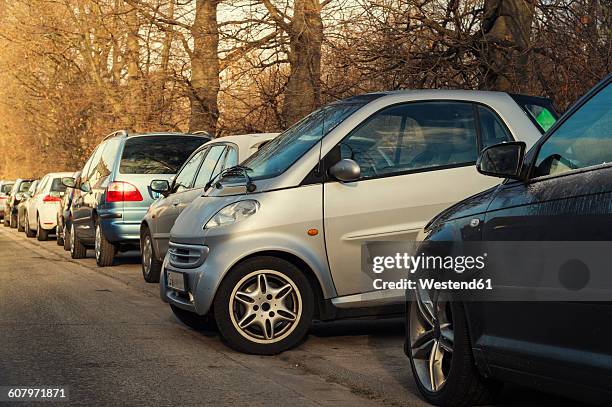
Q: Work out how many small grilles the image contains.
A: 1